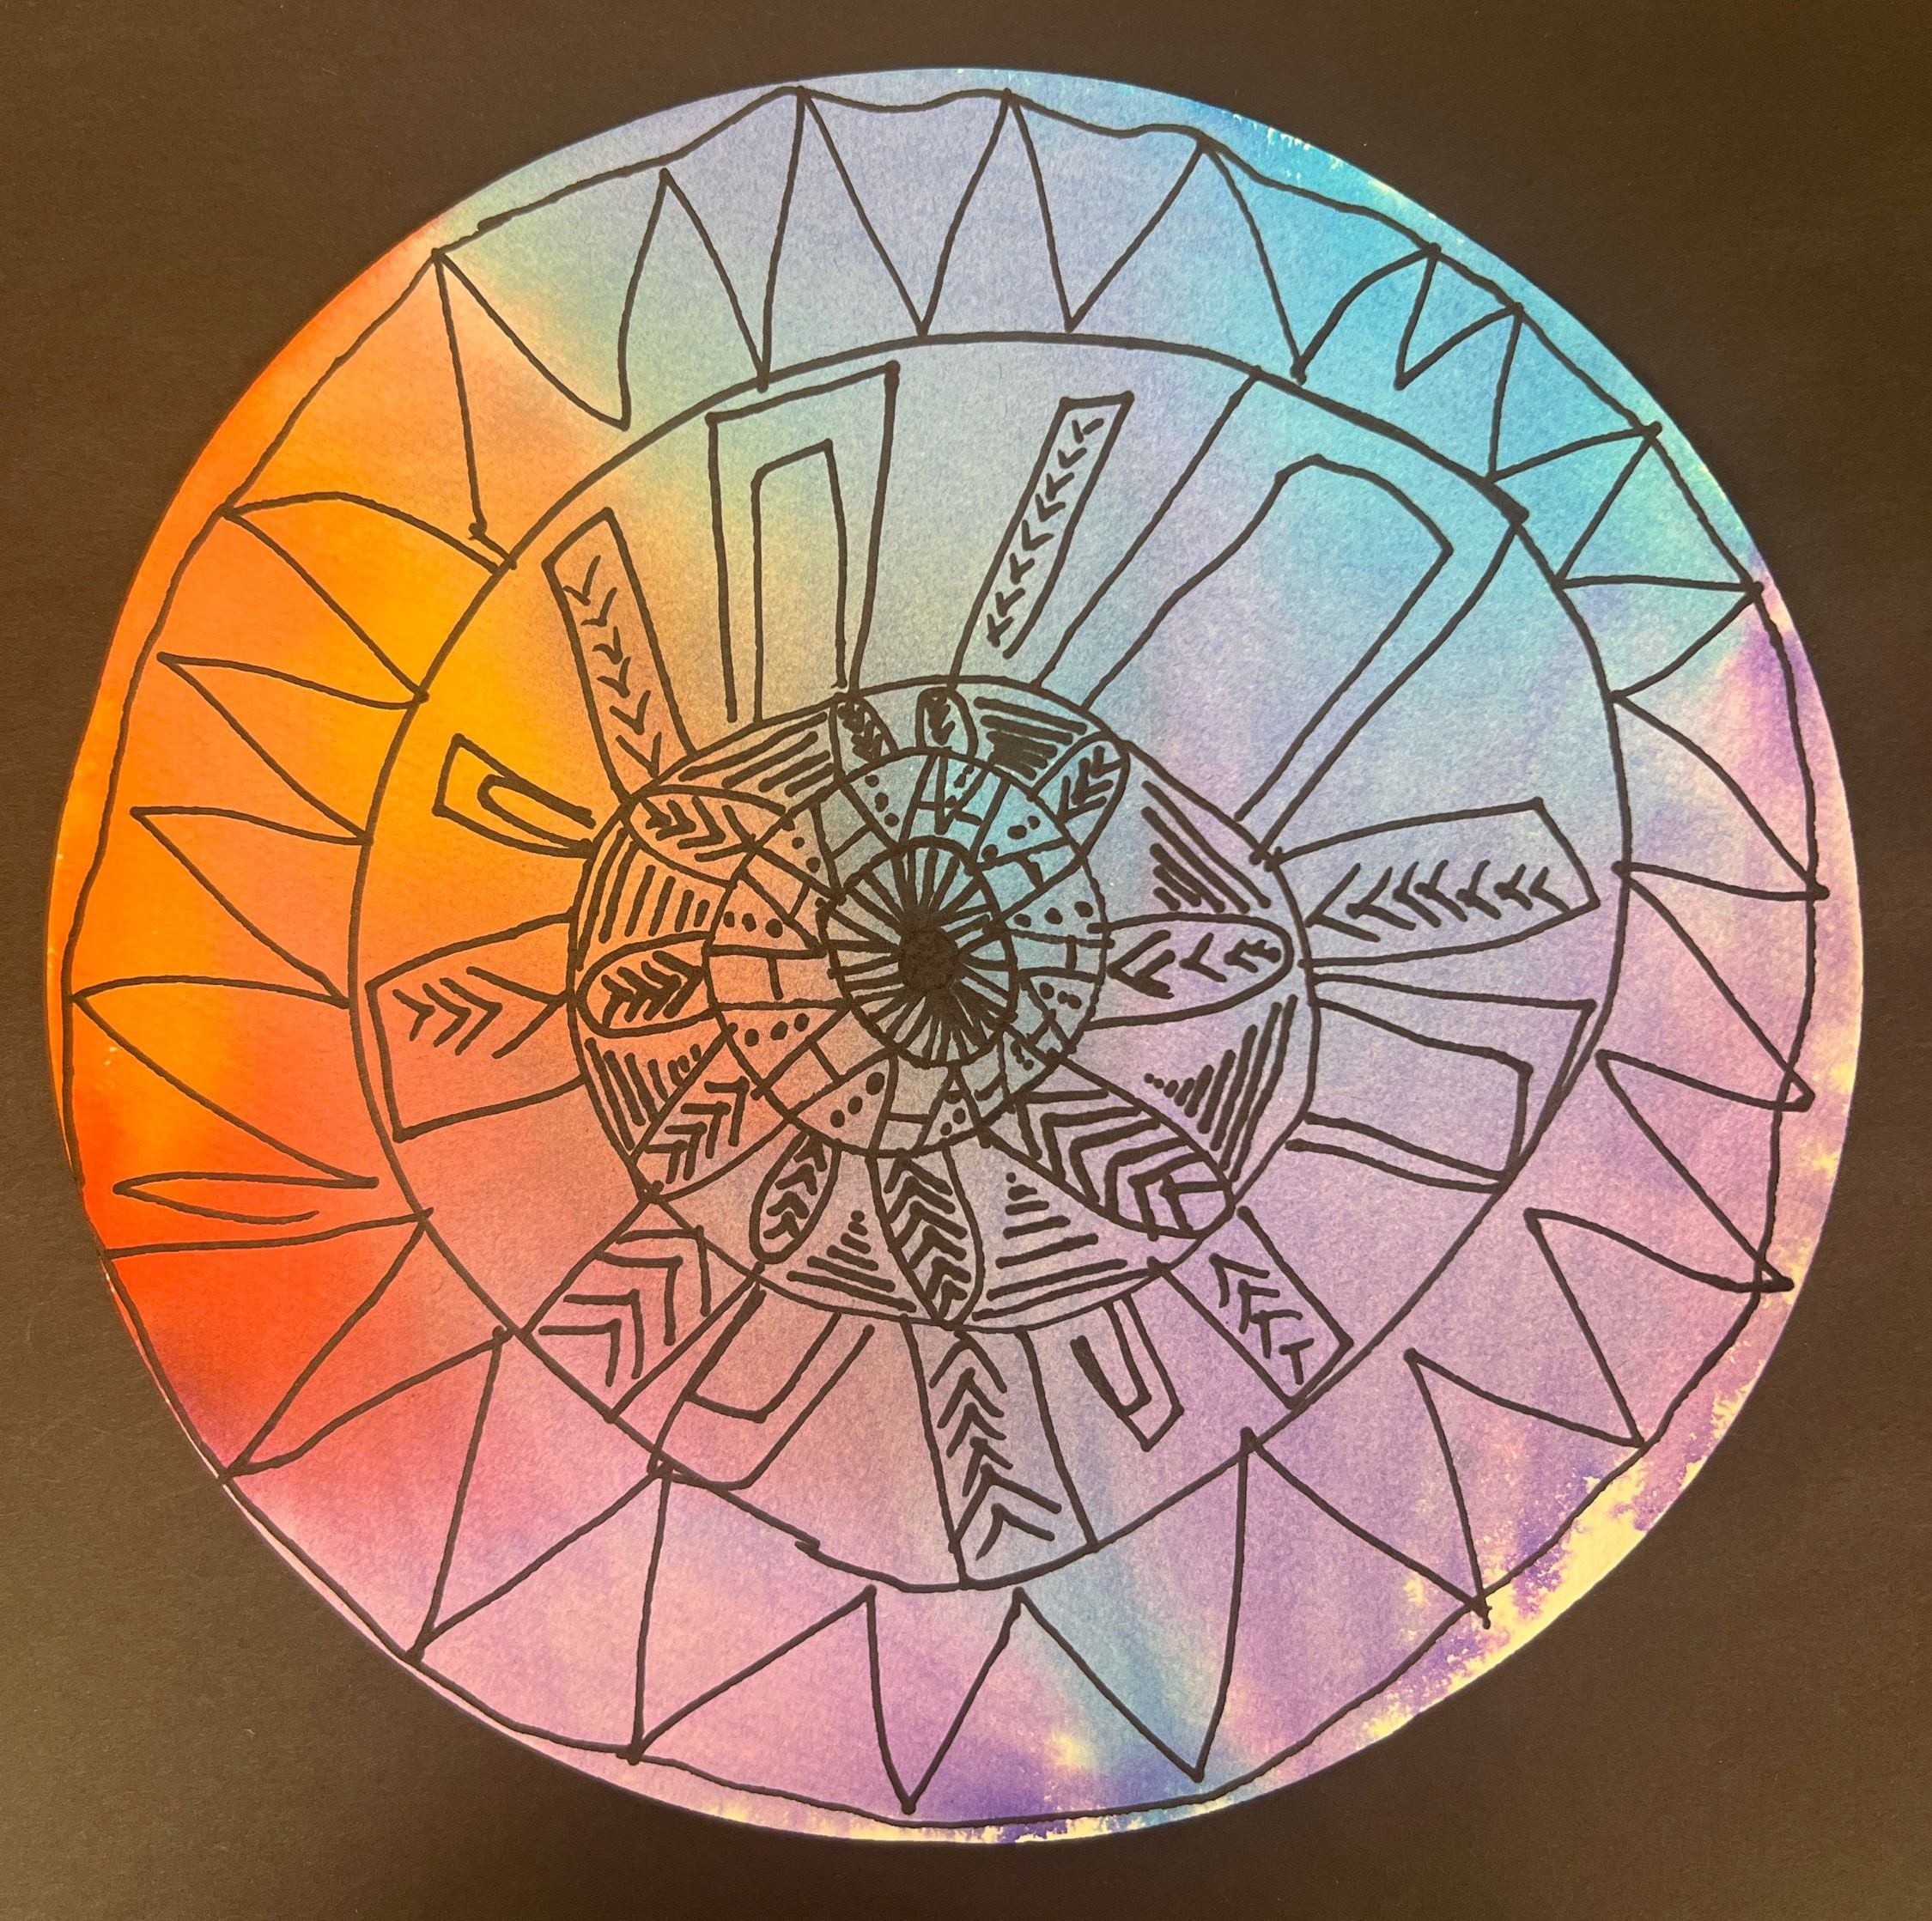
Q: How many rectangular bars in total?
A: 13